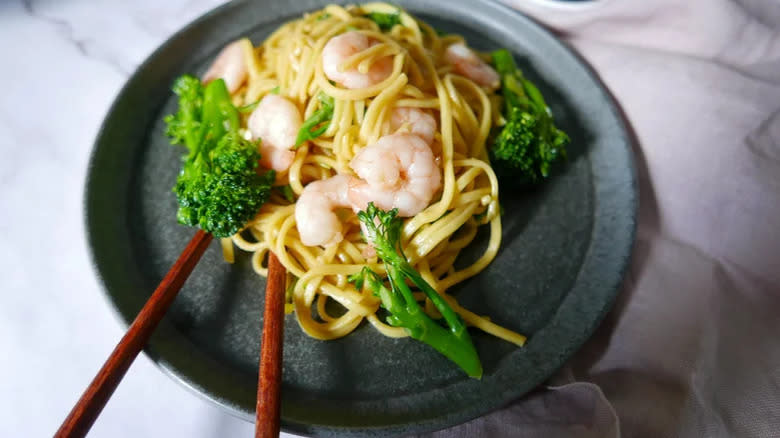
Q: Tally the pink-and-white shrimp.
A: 7